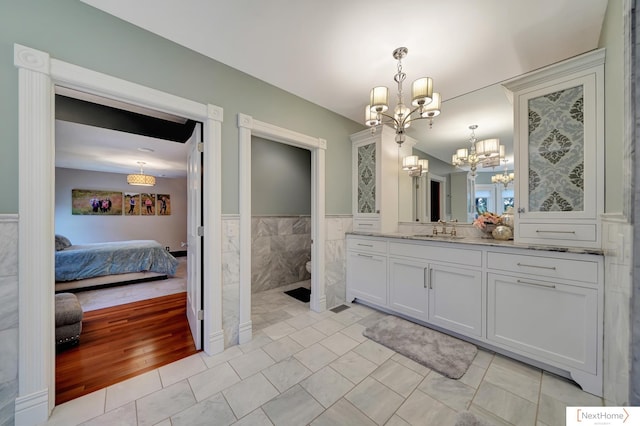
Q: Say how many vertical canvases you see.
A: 3